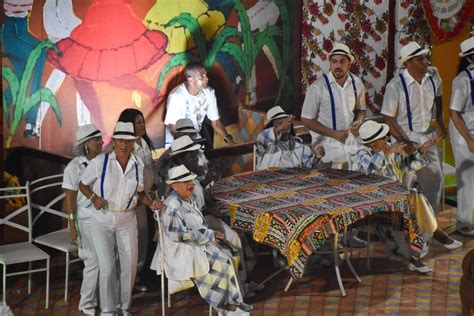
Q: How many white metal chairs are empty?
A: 2